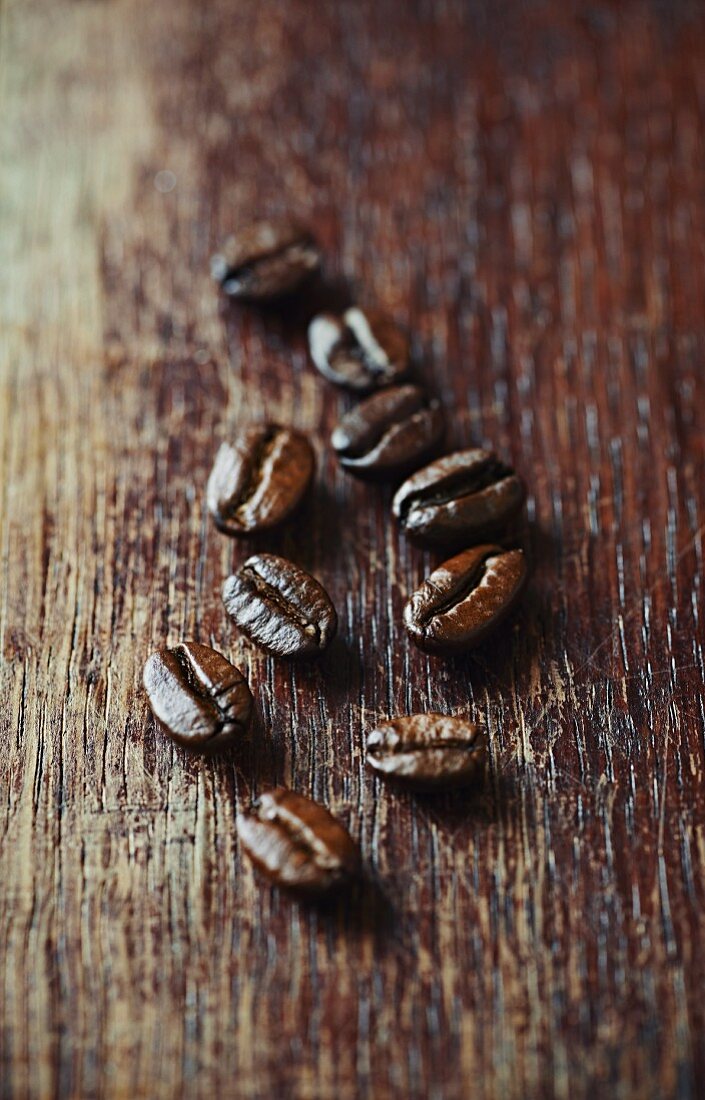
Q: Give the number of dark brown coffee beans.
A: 10